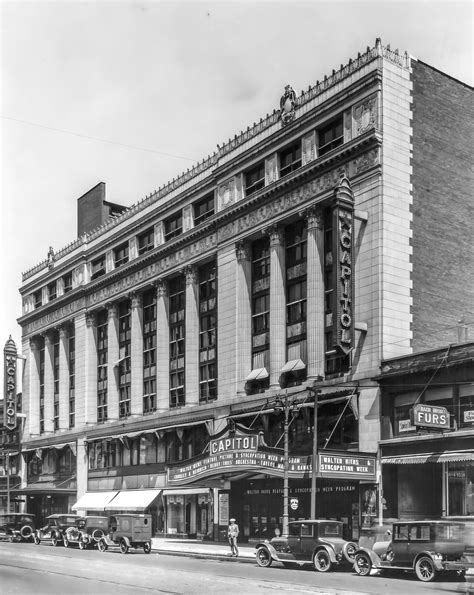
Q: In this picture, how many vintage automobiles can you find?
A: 6